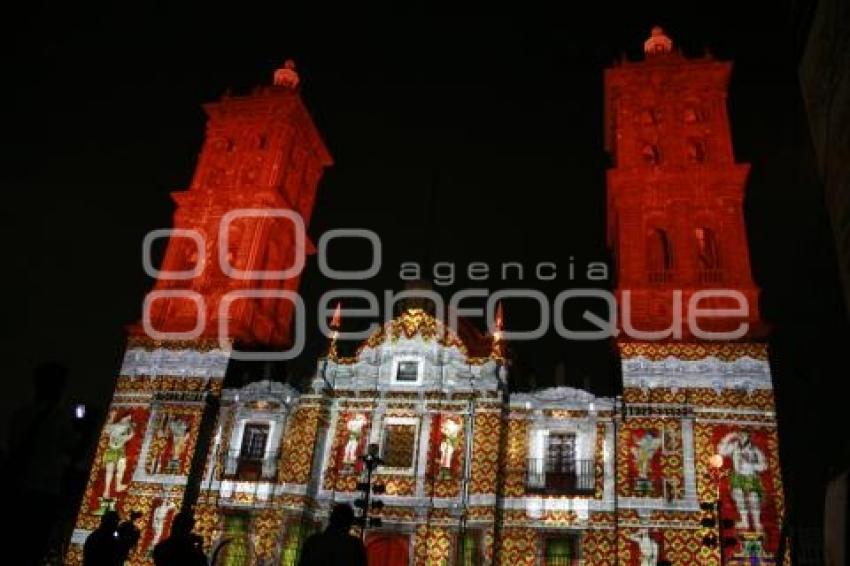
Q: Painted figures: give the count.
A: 8